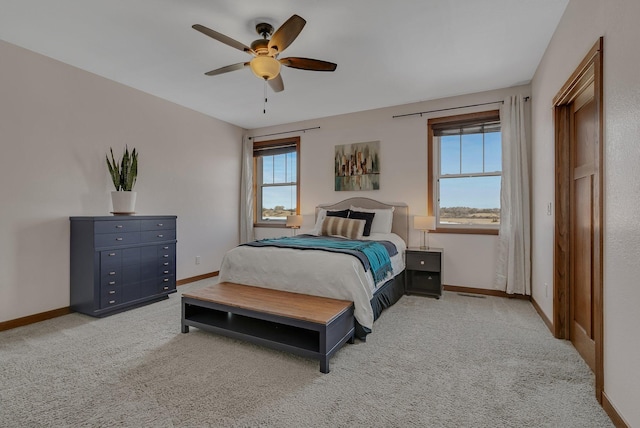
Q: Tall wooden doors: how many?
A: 1